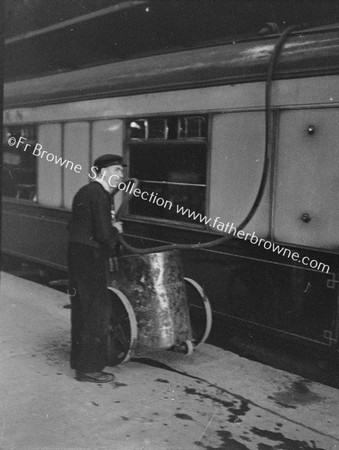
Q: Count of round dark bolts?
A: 2